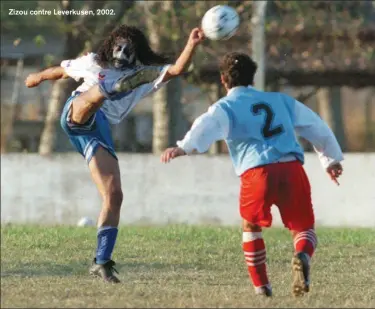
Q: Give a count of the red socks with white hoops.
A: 2